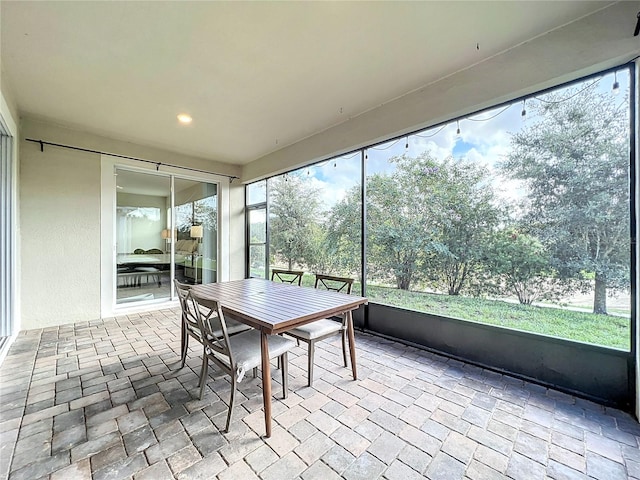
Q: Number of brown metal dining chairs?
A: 4